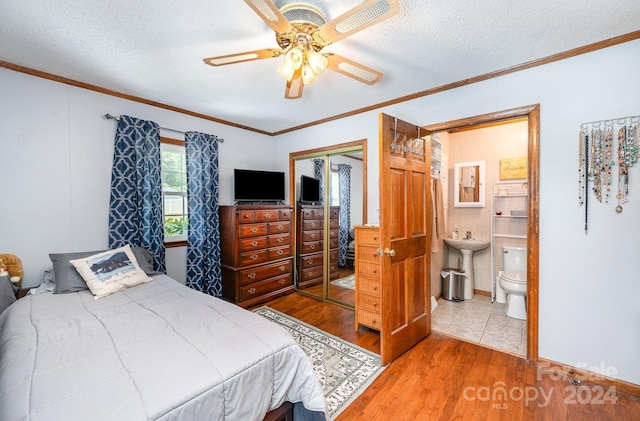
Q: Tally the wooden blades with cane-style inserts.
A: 5